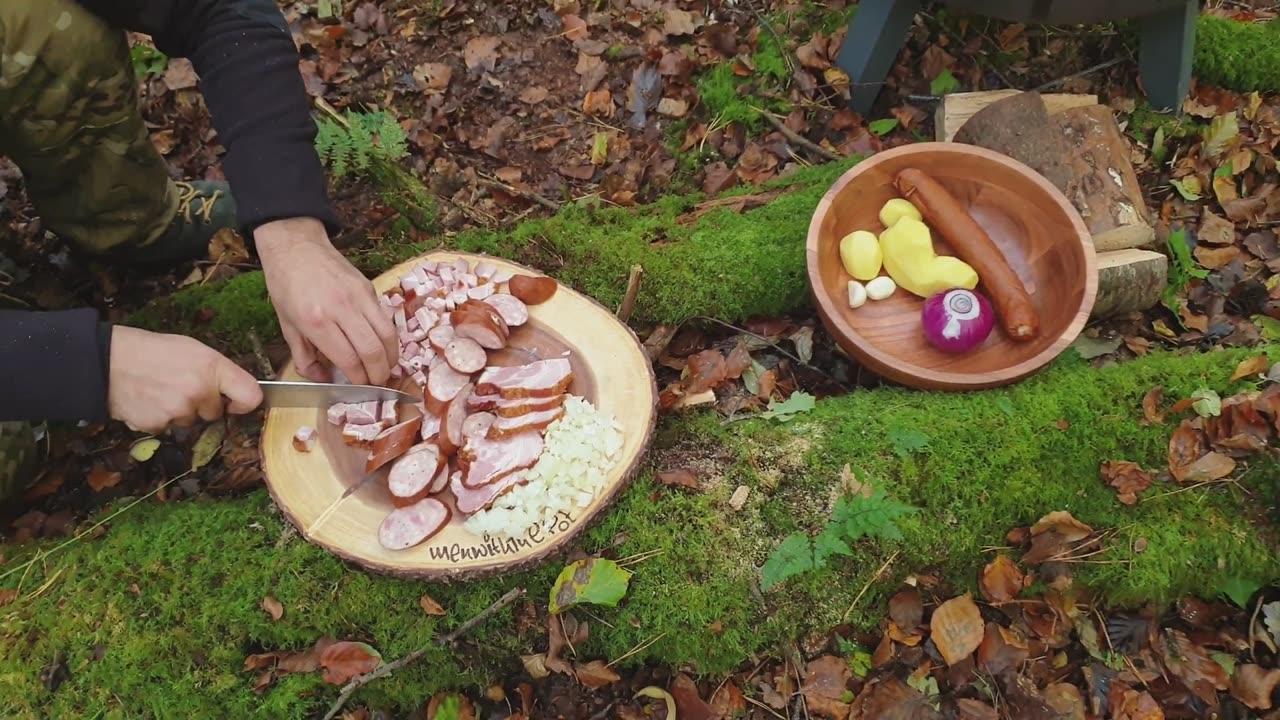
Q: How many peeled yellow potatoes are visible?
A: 3